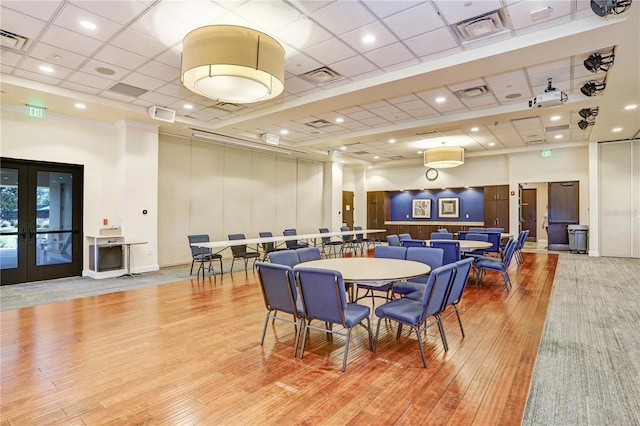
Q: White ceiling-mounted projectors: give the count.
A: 1